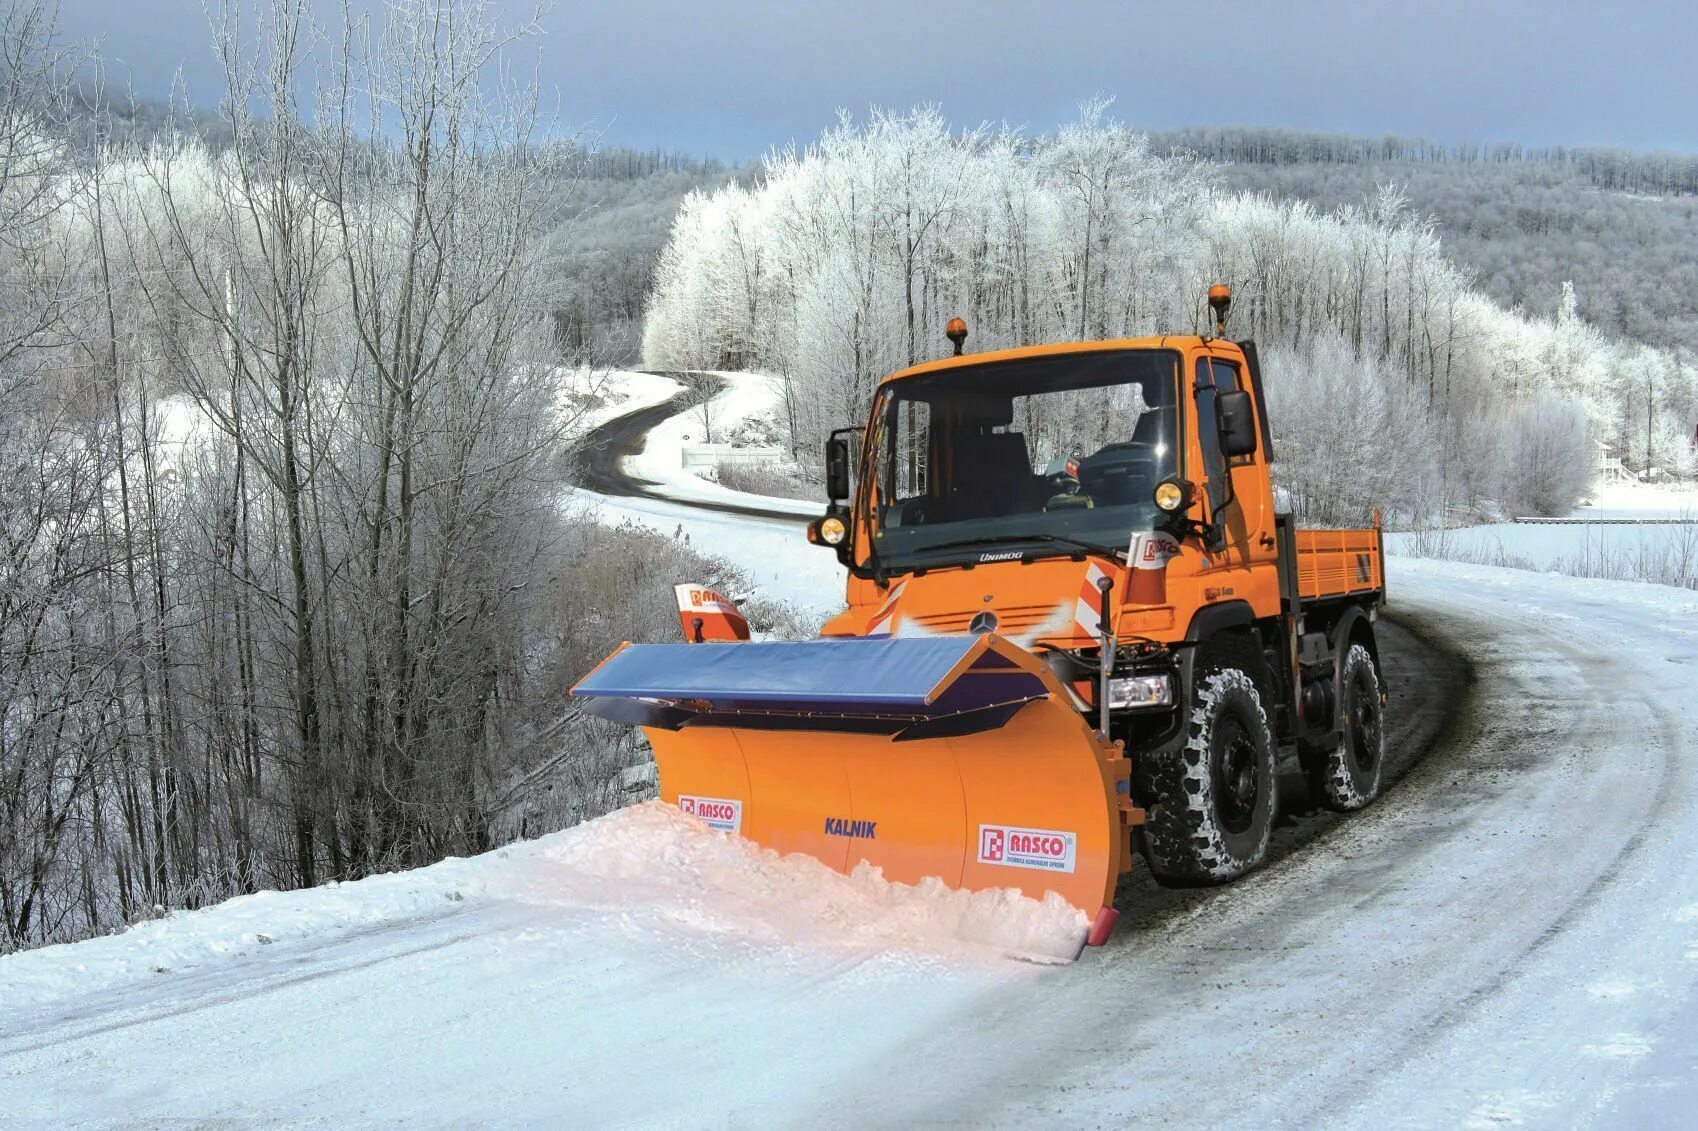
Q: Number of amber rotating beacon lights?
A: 2